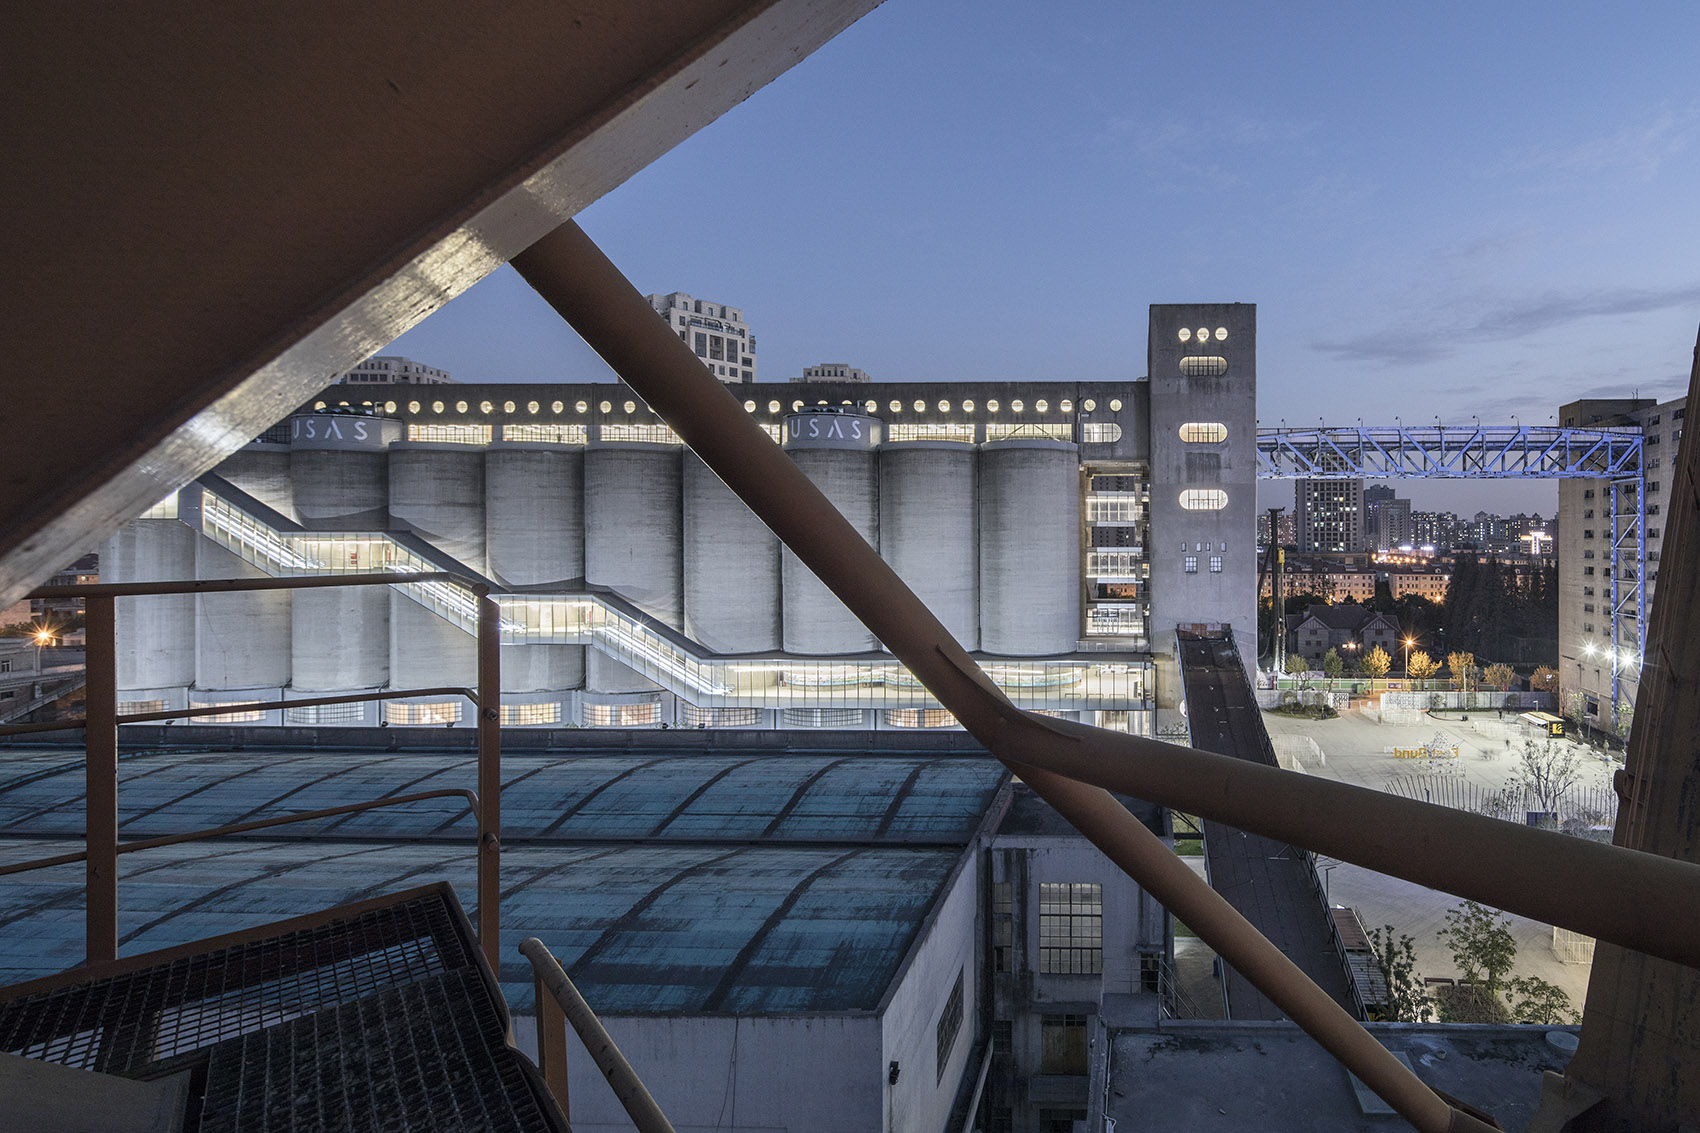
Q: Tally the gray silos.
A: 10